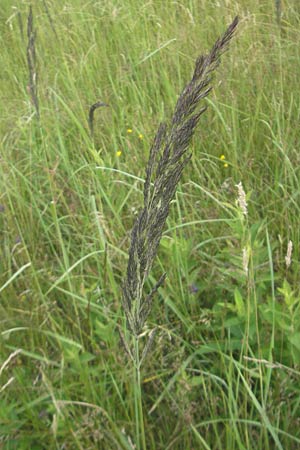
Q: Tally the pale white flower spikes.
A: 3